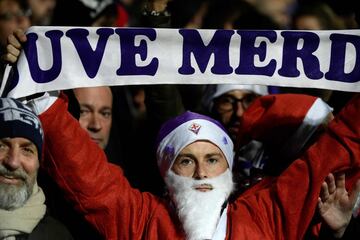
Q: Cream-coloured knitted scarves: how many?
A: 1